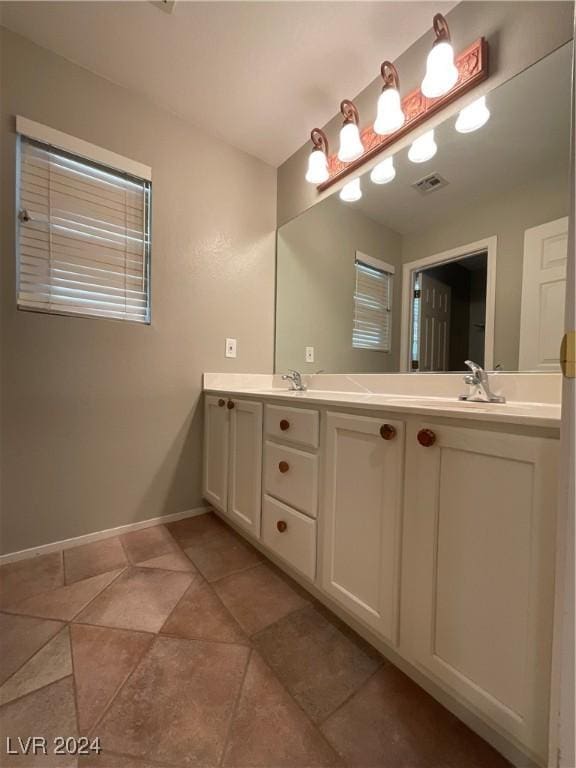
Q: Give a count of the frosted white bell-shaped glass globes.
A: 4